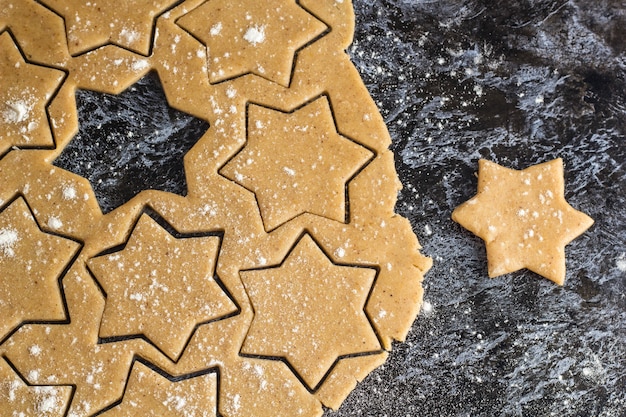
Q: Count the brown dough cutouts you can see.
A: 10